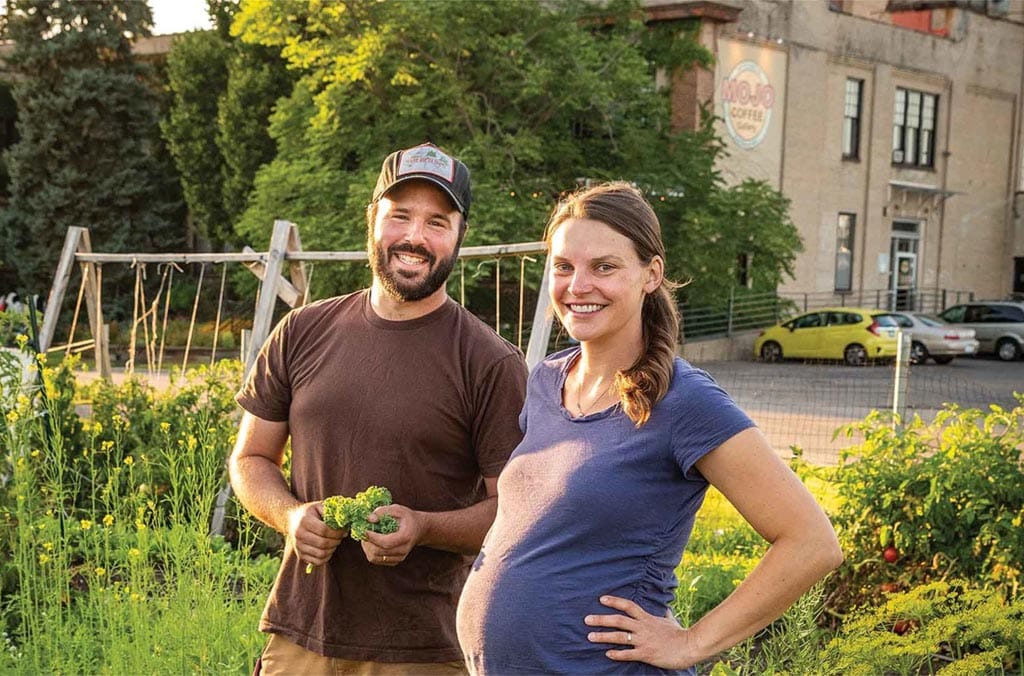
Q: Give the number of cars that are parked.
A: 3